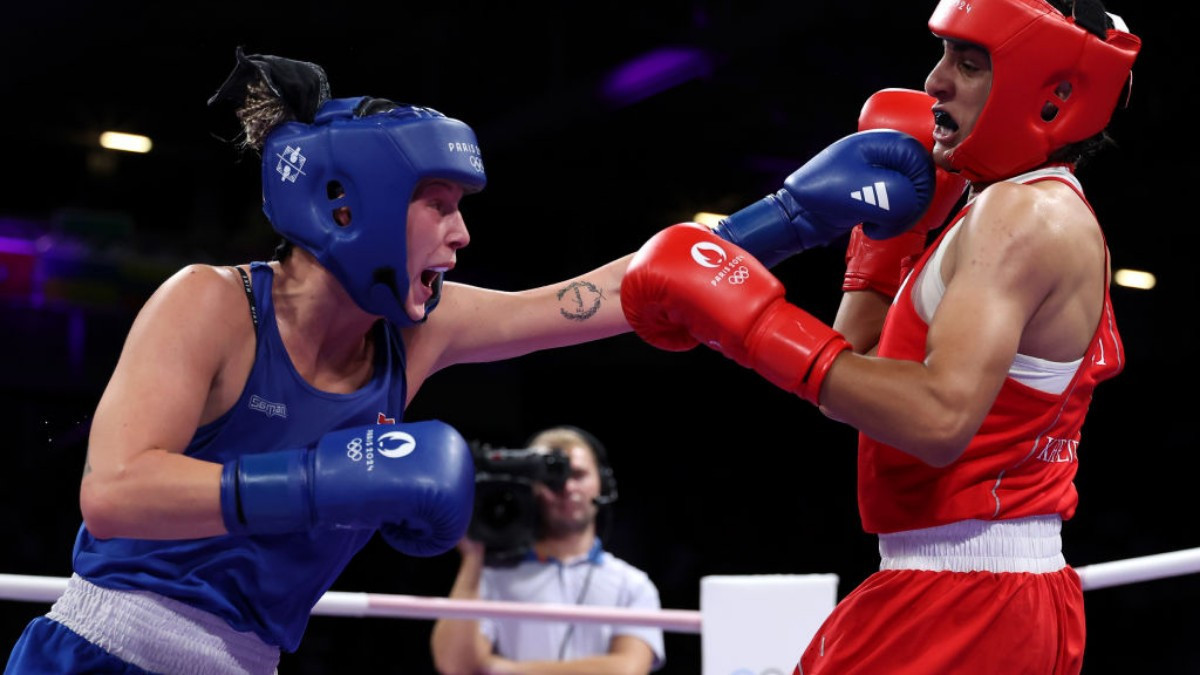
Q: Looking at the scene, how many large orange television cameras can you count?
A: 0